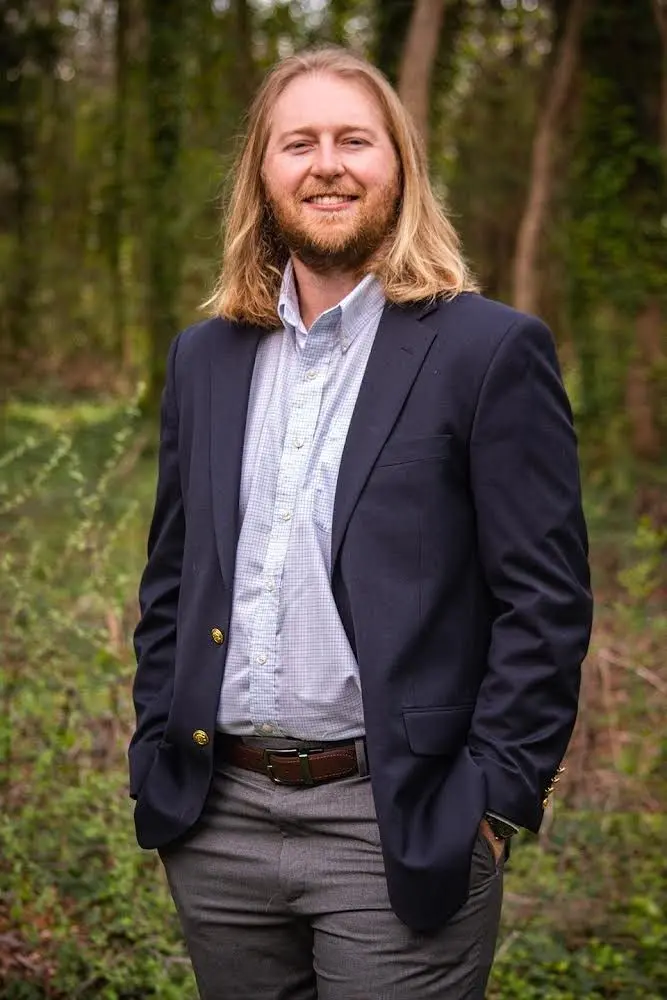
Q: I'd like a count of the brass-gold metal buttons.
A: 6